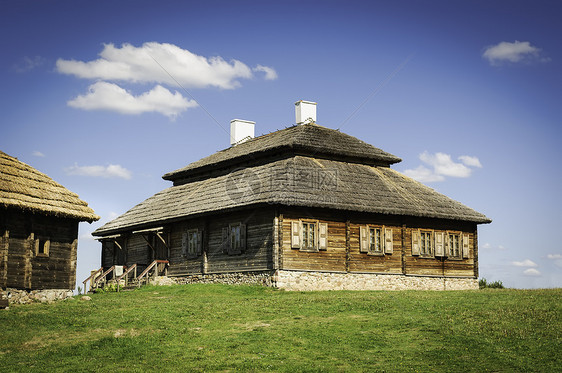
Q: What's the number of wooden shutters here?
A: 12